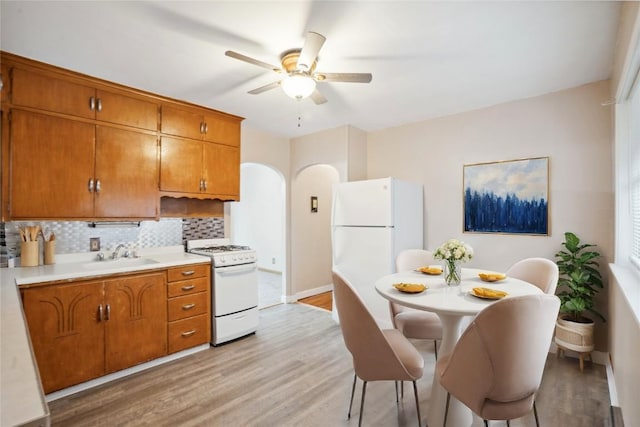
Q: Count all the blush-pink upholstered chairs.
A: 4